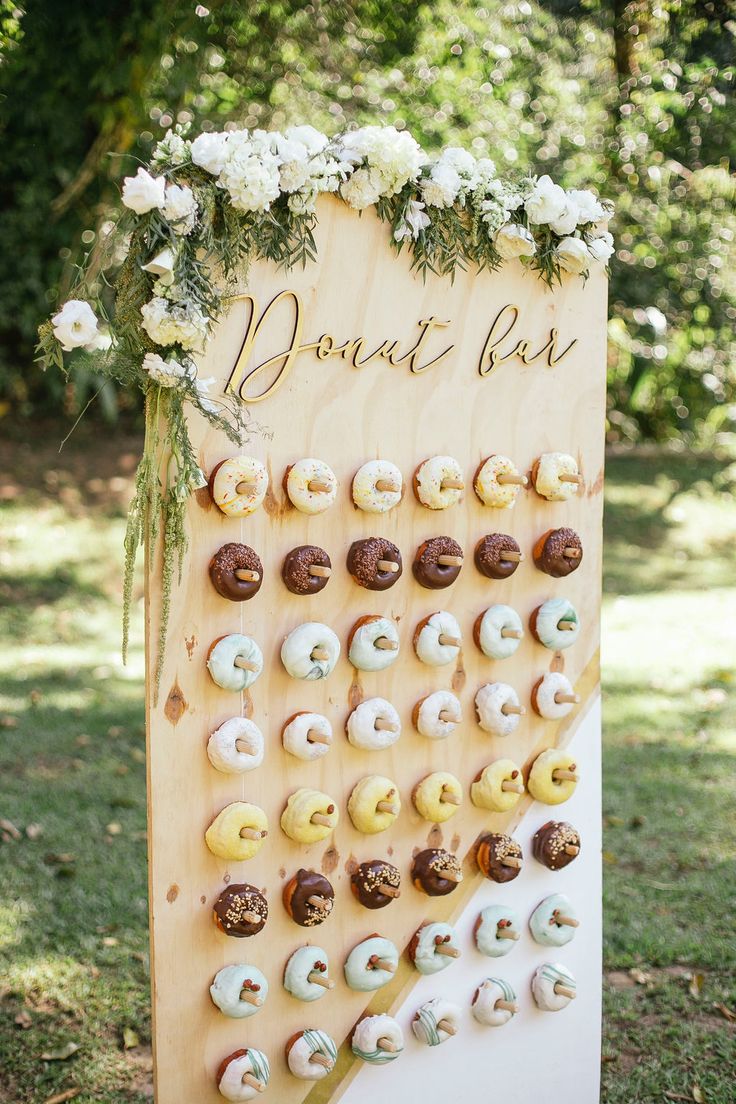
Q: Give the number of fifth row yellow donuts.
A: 6